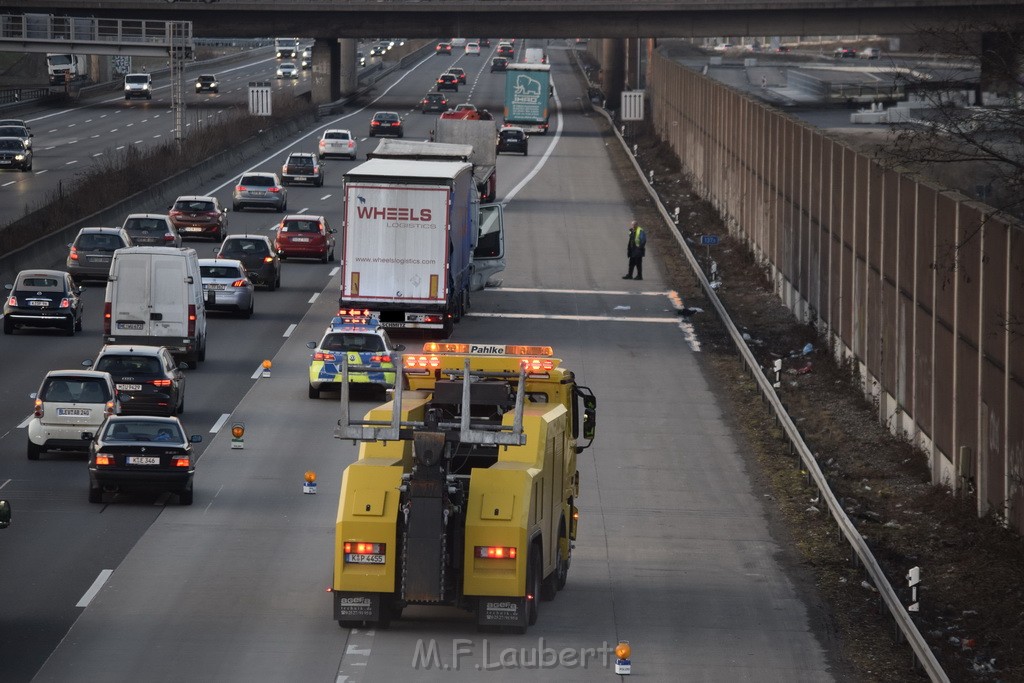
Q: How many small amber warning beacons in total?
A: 4